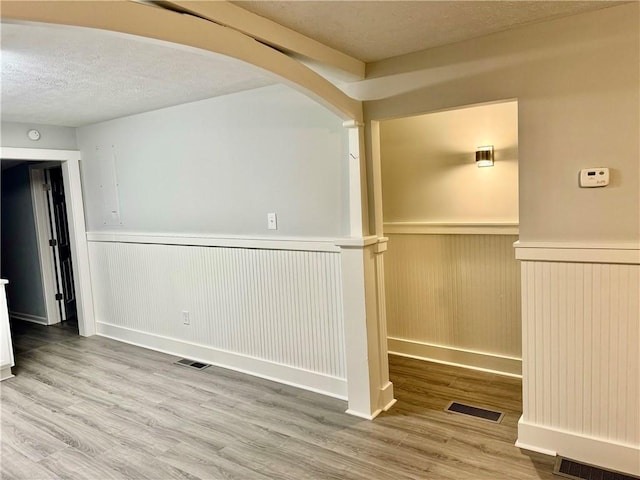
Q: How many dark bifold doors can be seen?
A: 1